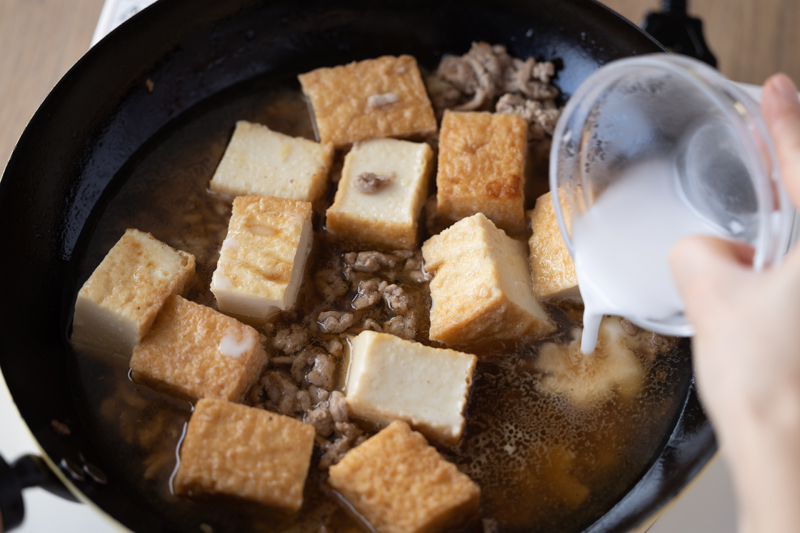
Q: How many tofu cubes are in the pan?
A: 12